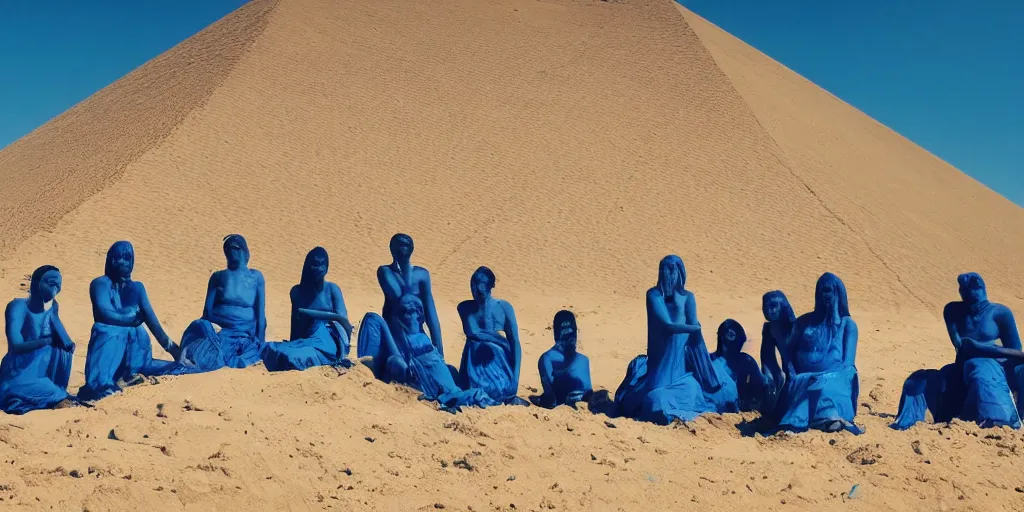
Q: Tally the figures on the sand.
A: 13